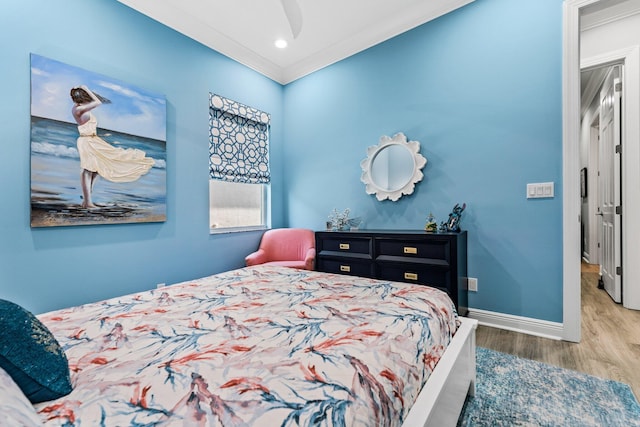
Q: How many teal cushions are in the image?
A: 1